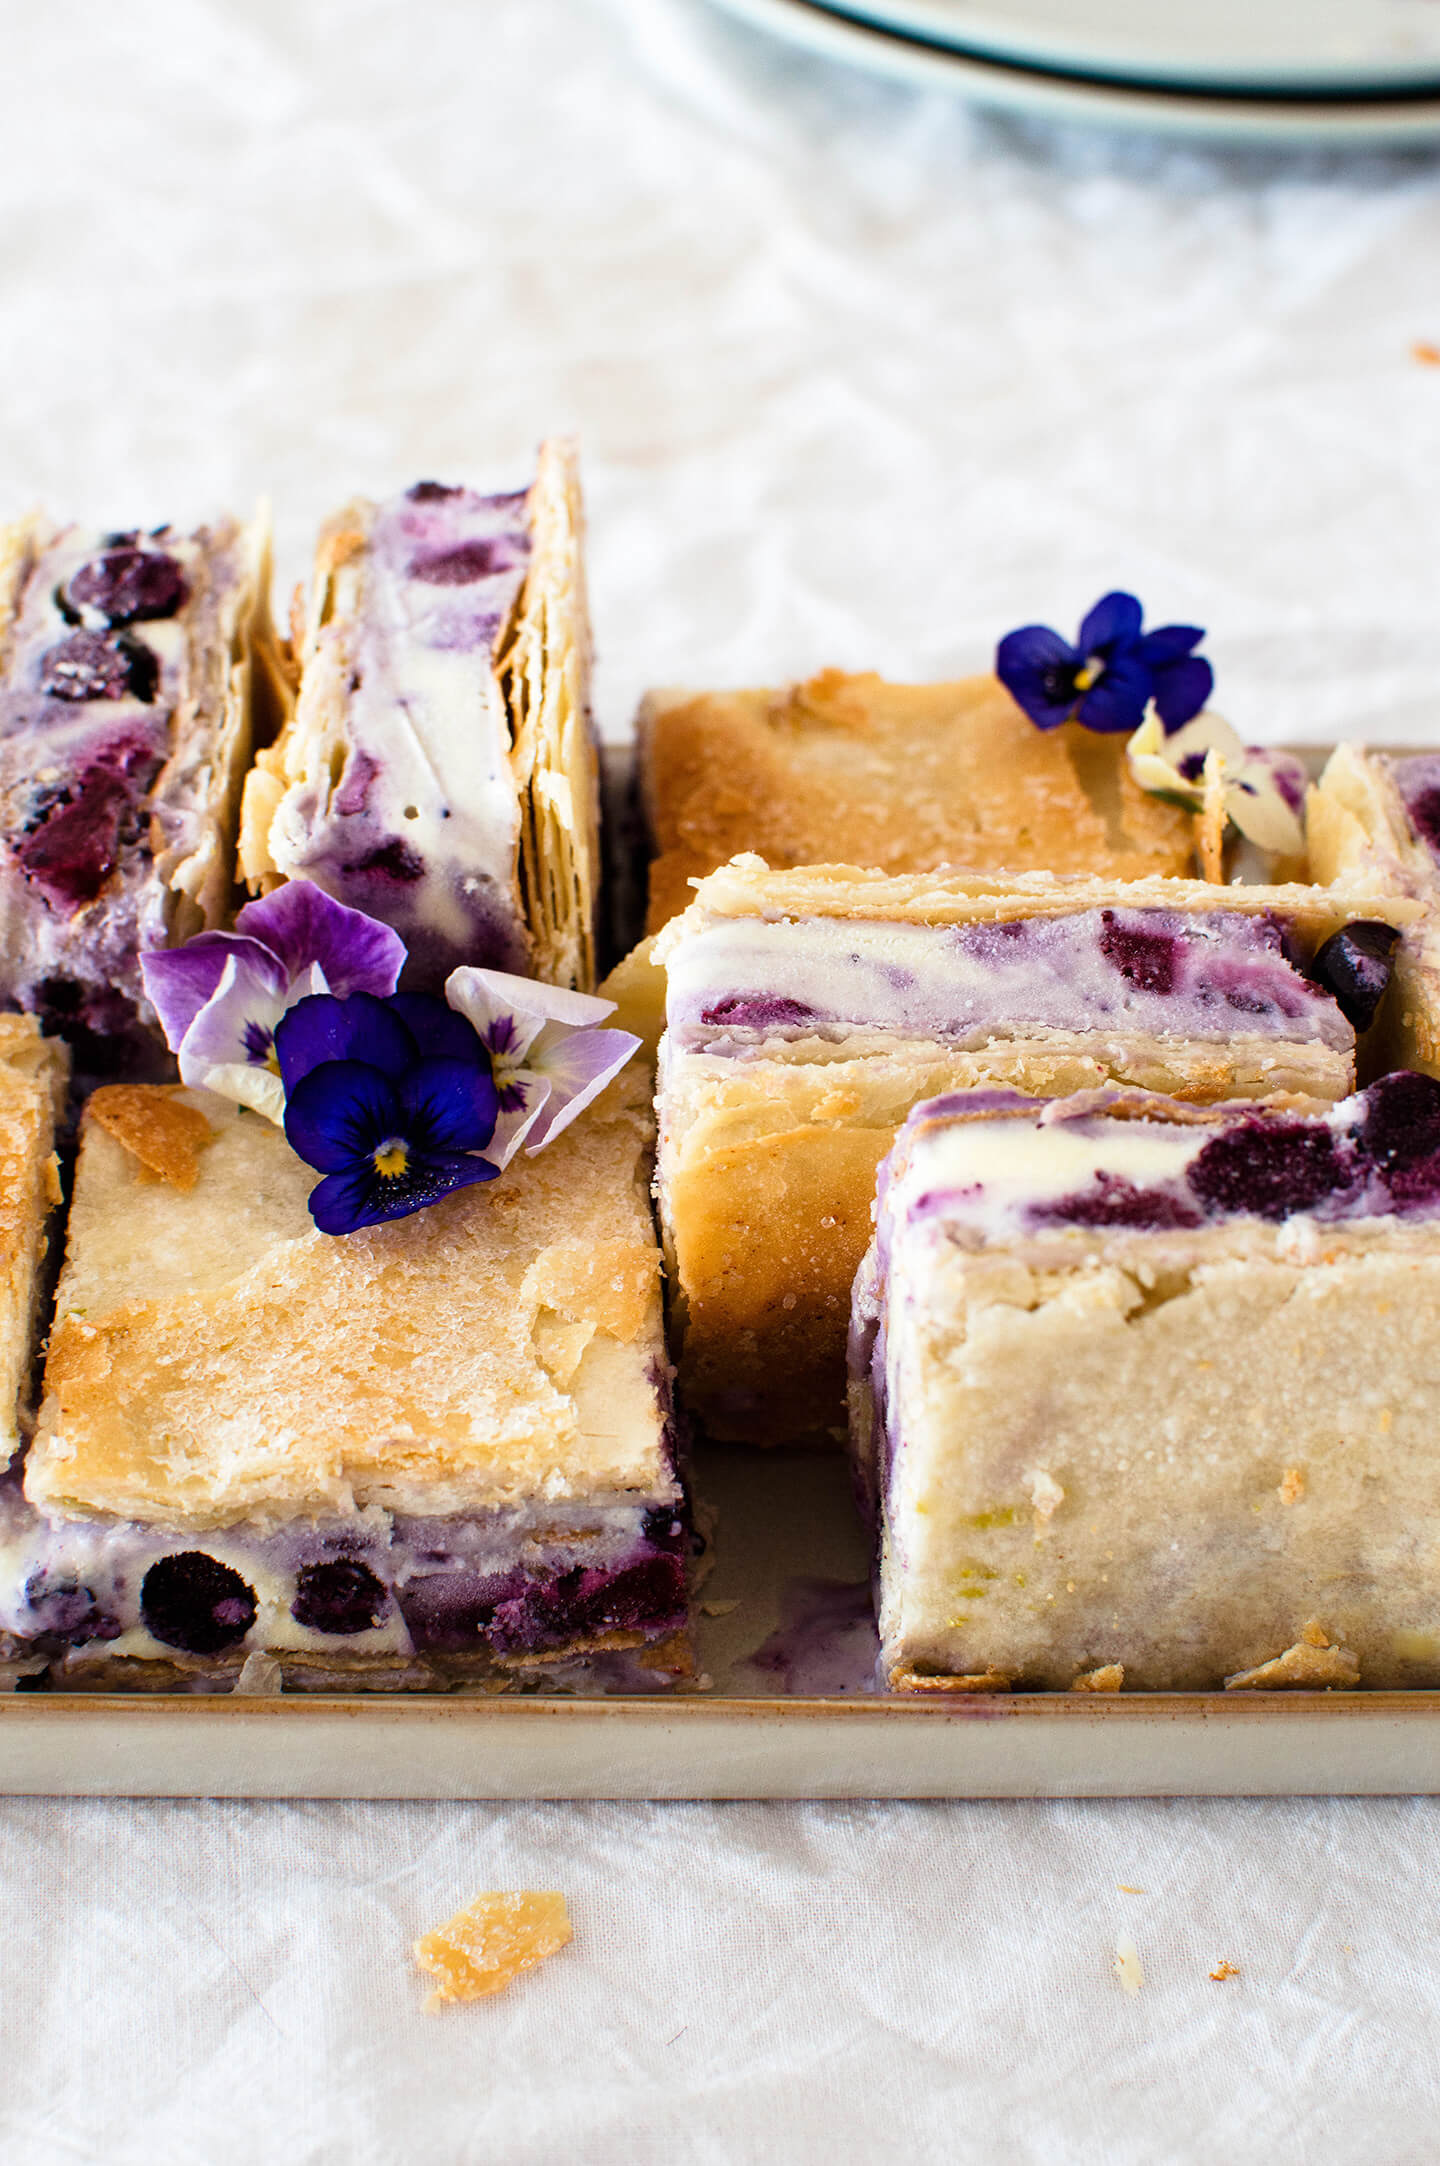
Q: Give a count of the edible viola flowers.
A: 5